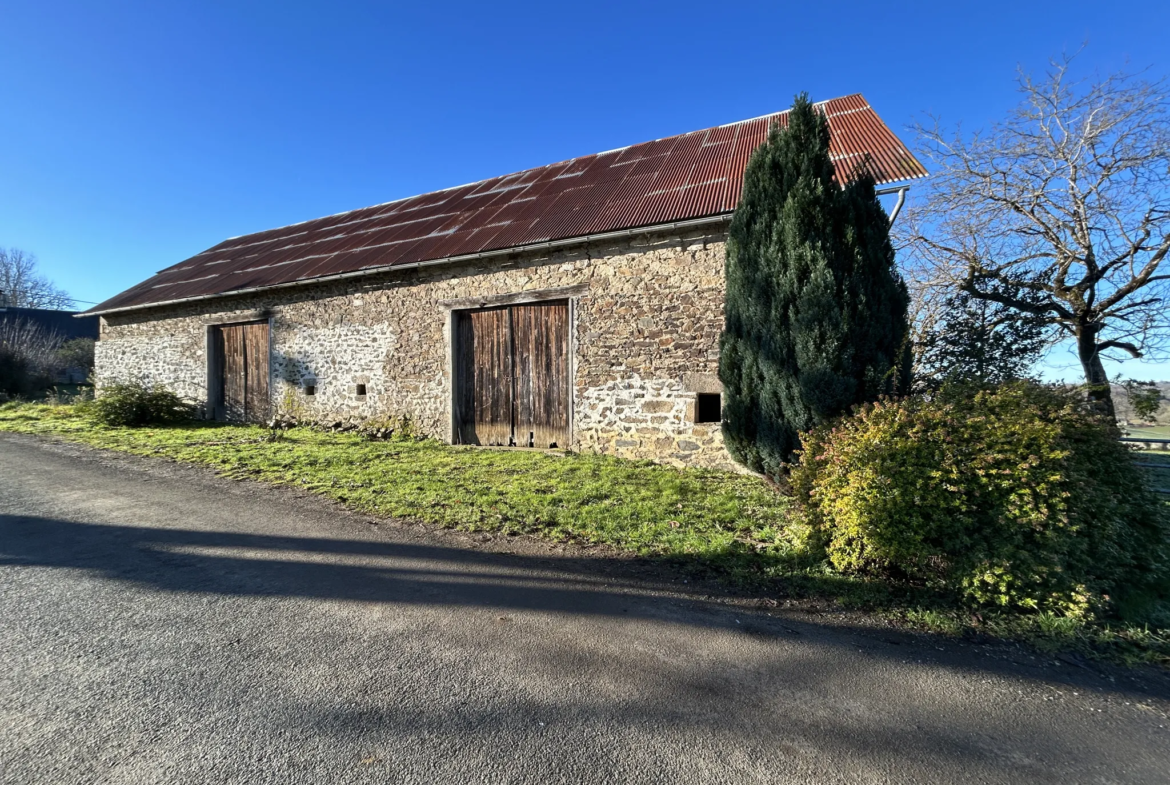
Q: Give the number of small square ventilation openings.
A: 3